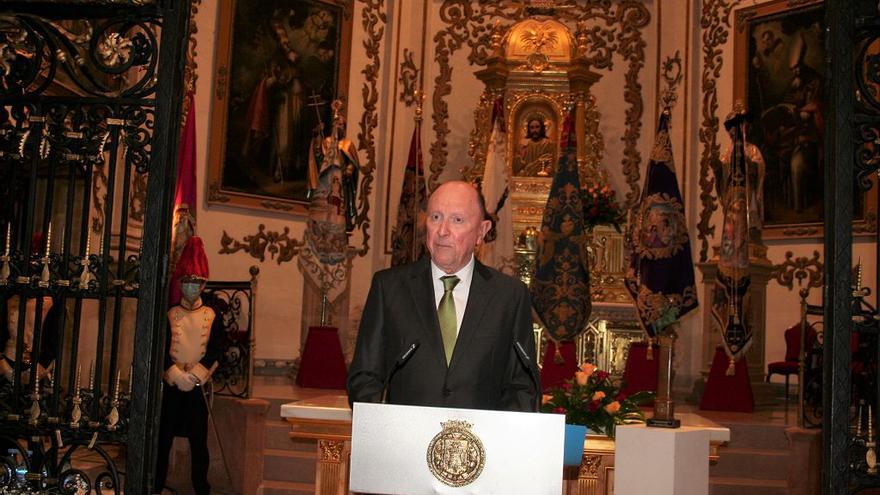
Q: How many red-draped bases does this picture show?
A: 4